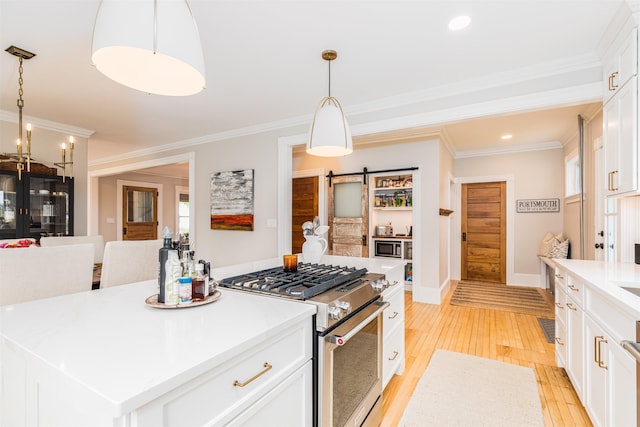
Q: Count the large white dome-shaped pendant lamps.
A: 2